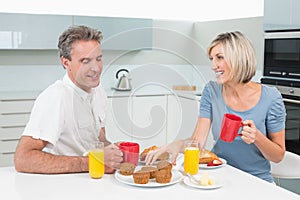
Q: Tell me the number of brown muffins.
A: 5